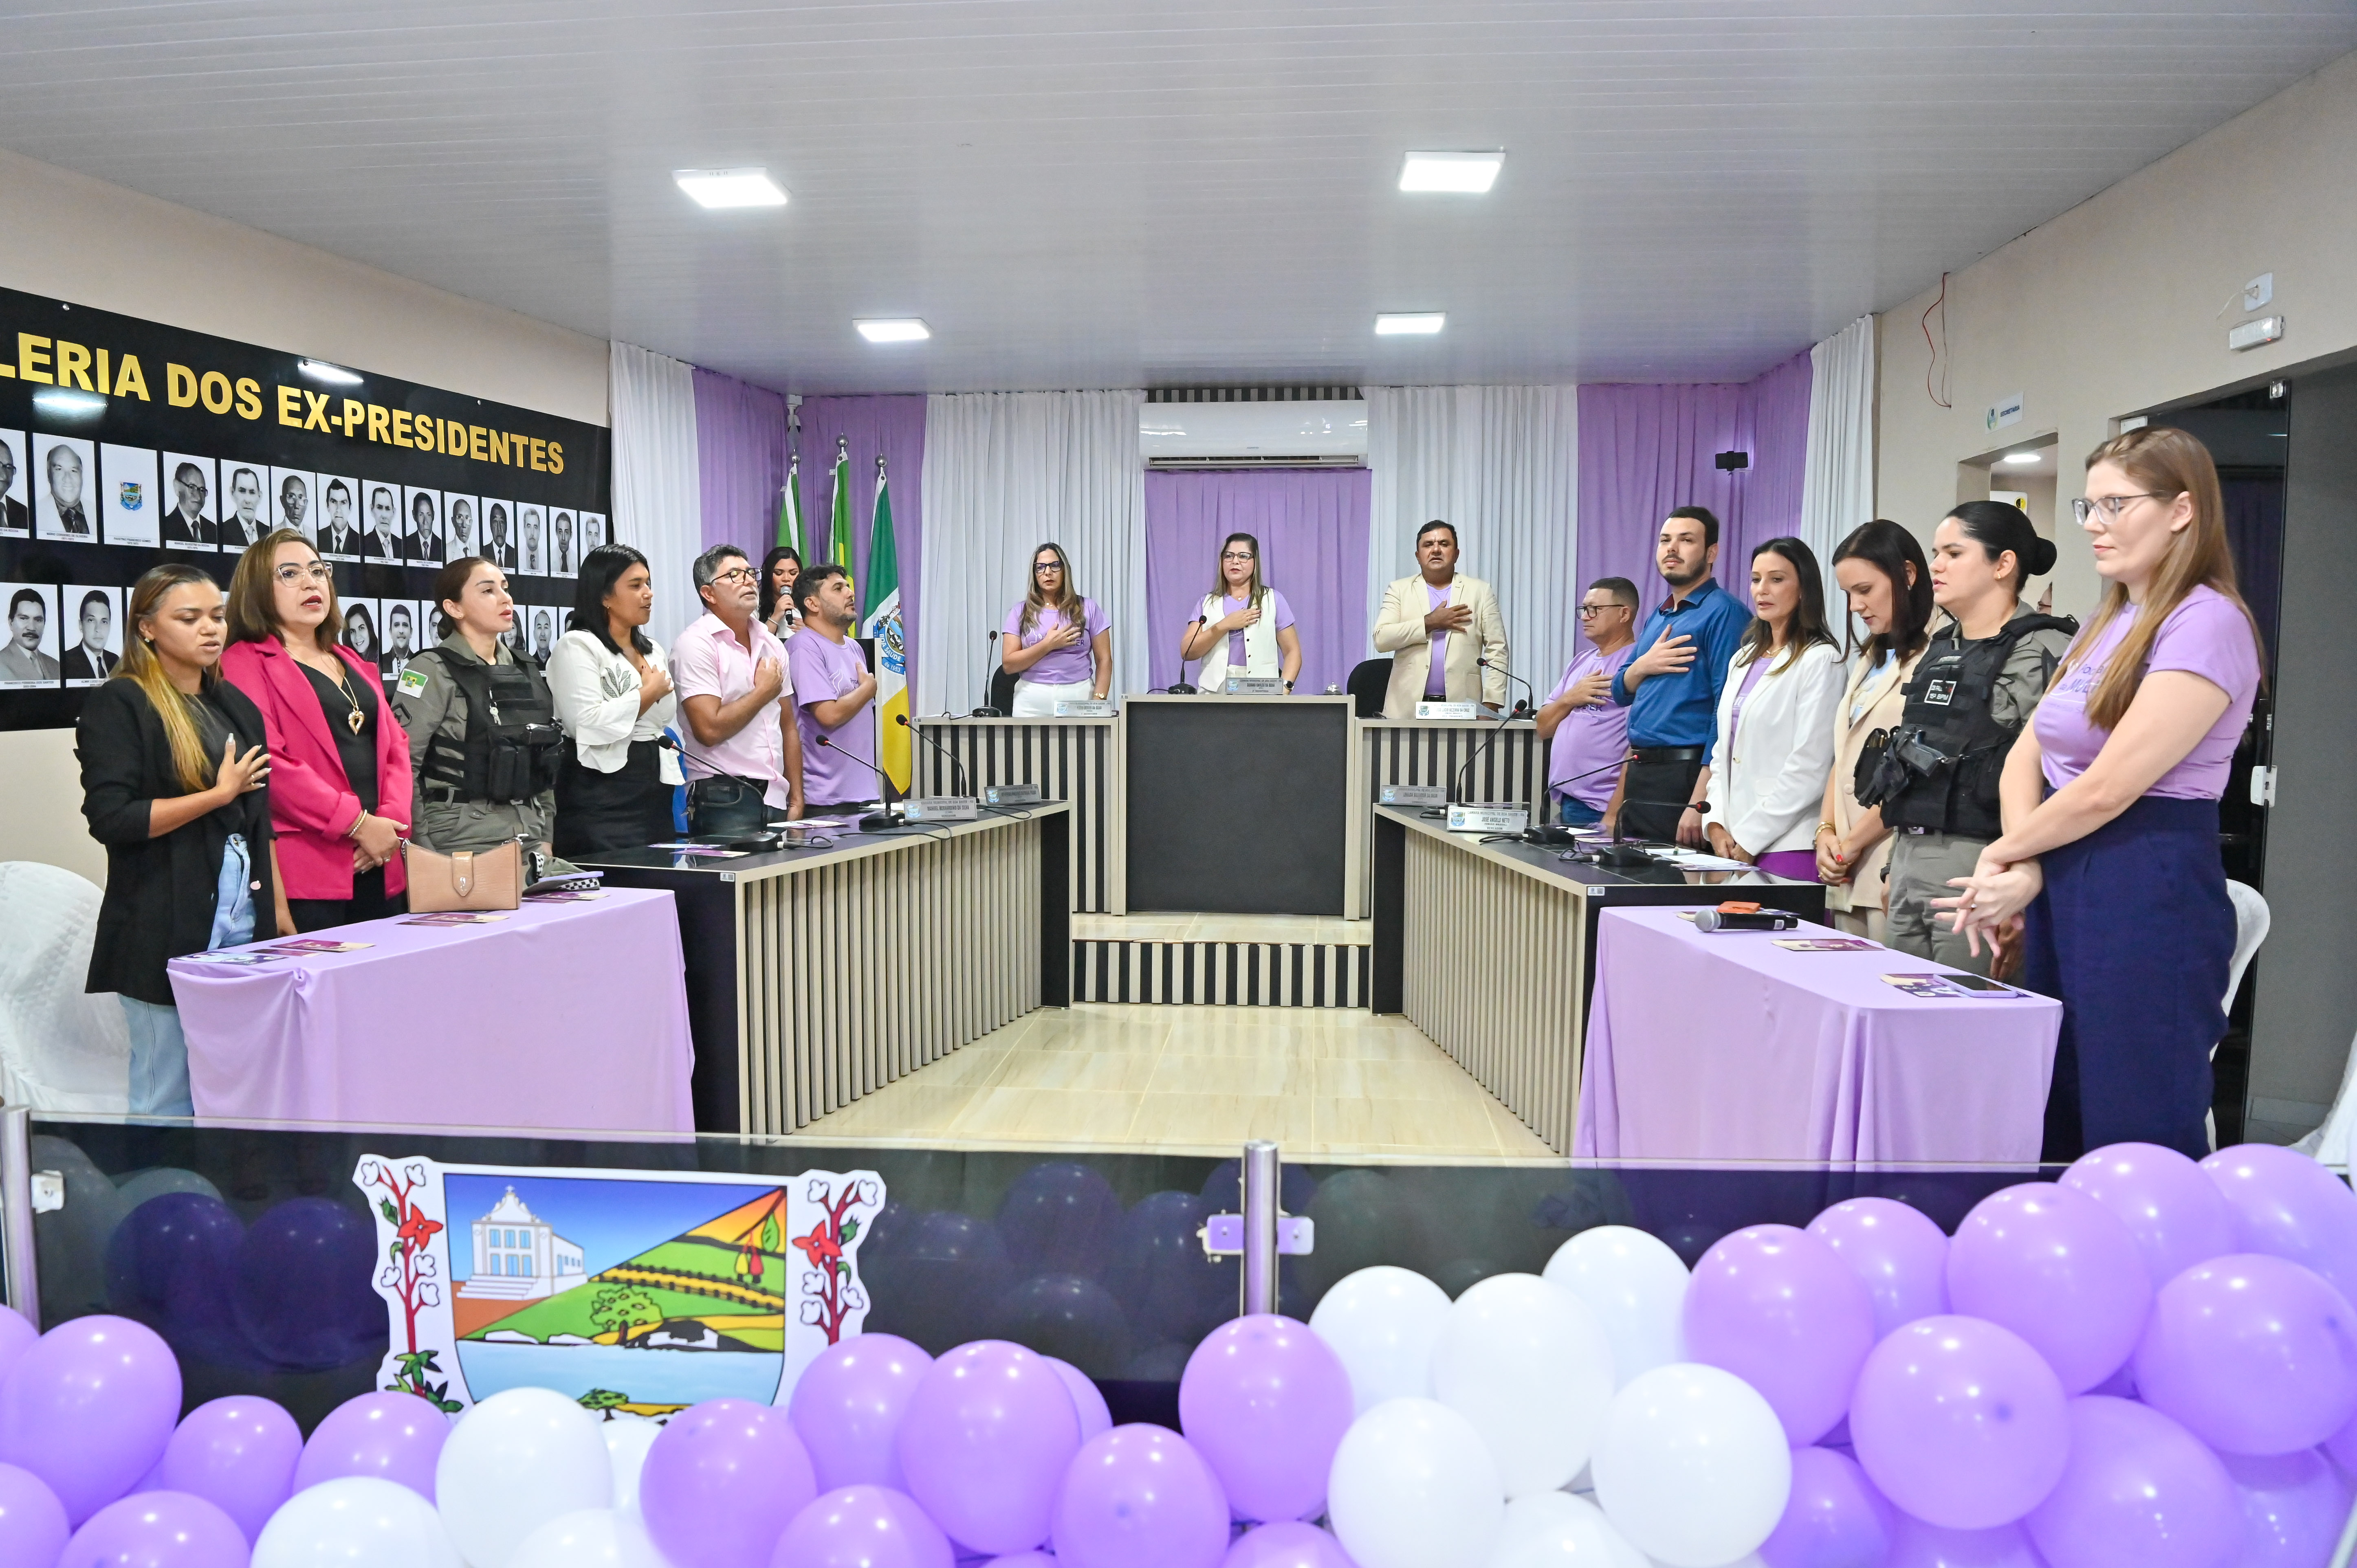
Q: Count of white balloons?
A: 10